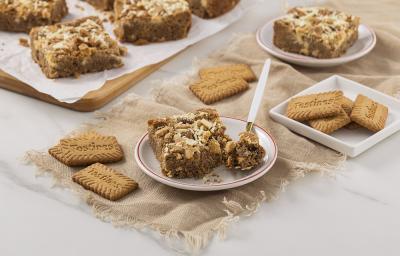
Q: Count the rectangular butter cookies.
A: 9